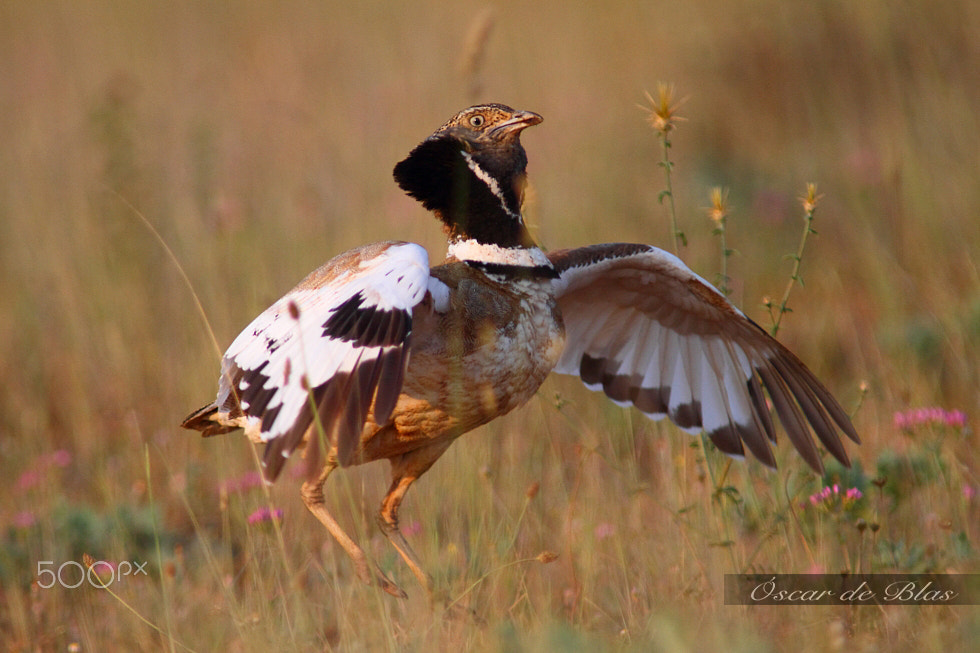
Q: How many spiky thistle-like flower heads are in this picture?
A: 3